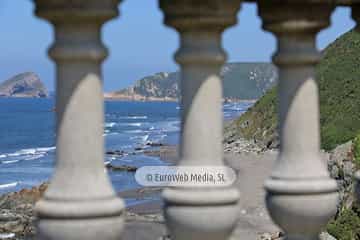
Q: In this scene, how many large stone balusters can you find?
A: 3